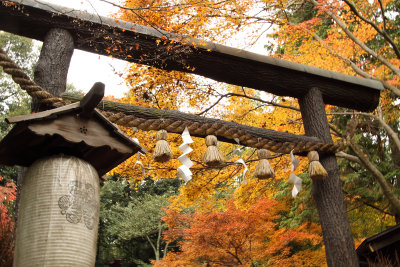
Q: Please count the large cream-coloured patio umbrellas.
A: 0